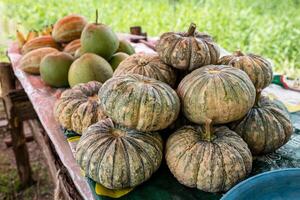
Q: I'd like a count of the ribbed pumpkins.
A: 9